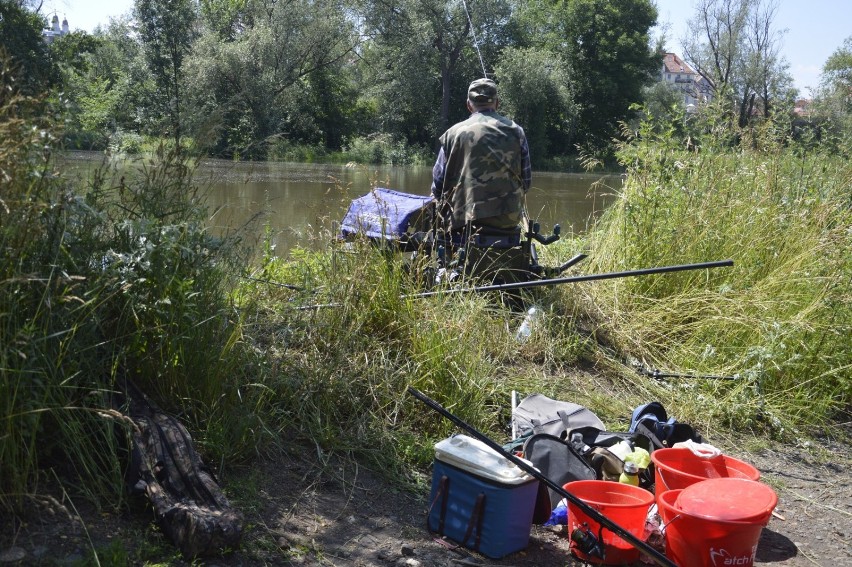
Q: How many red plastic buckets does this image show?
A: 3